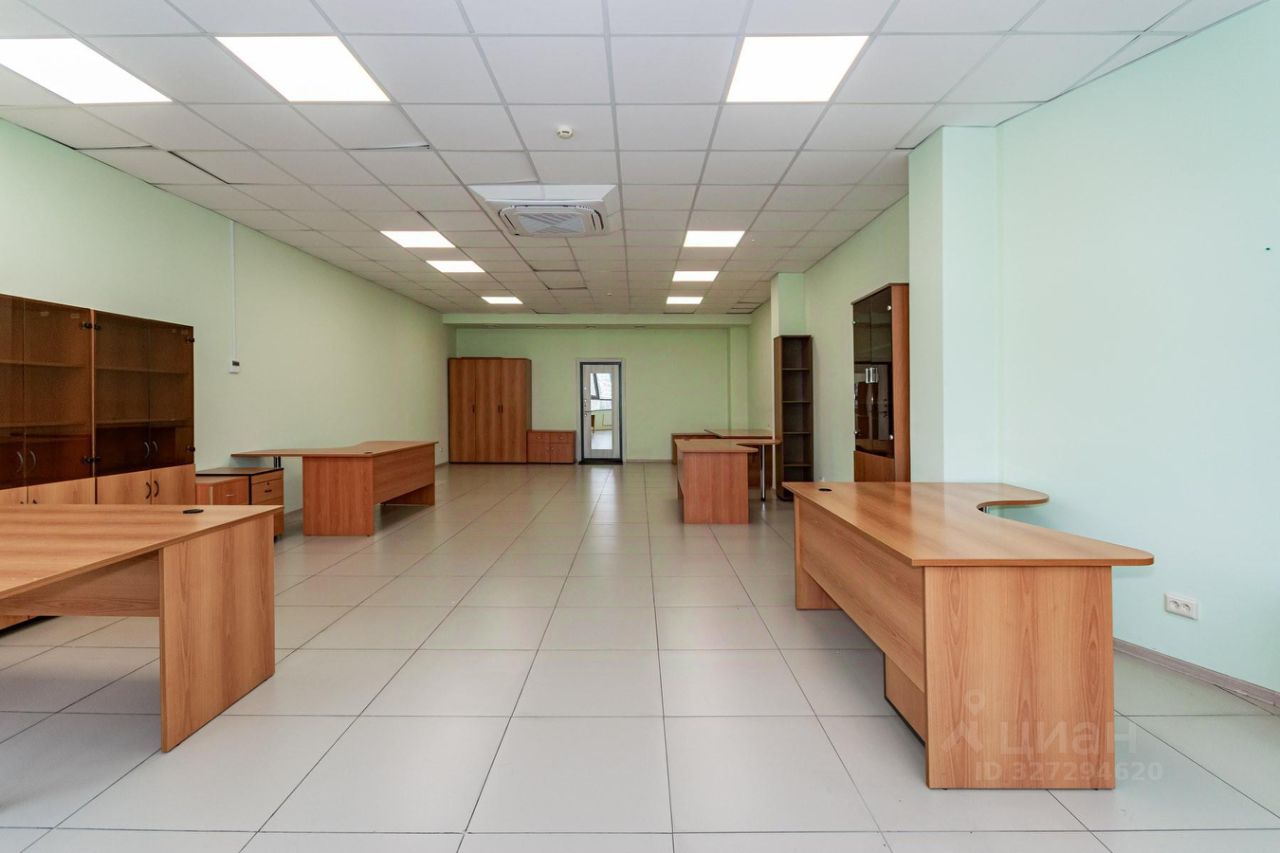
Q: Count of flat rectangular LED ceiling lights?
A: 9